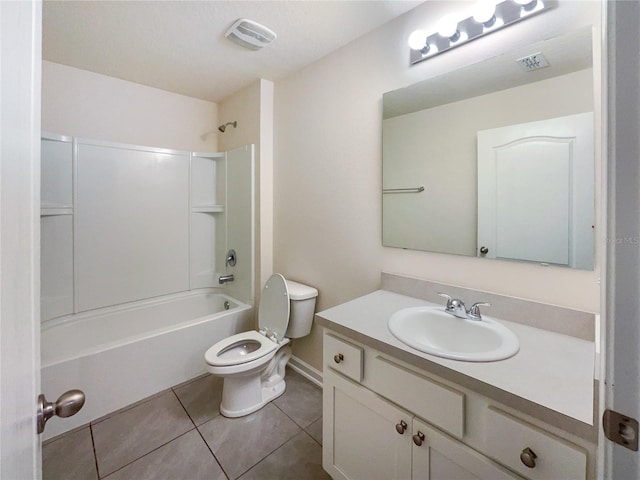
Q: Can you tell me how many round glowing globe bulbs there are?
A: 4